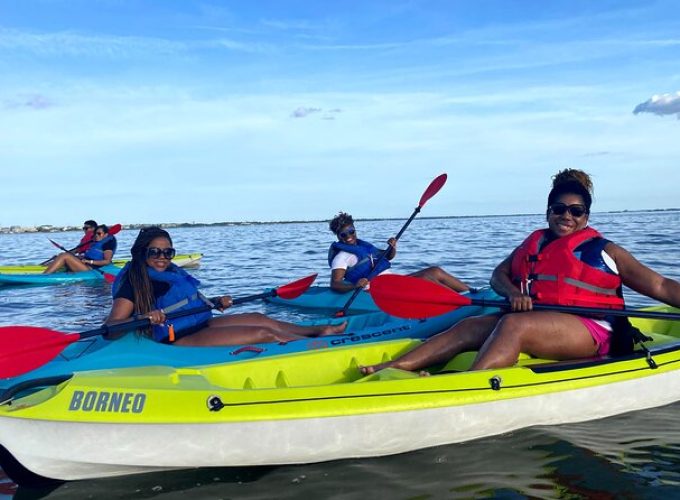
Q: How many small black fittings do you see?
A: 3